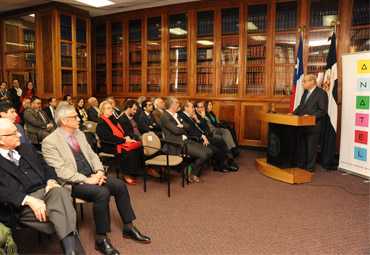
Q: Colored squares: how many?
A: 6